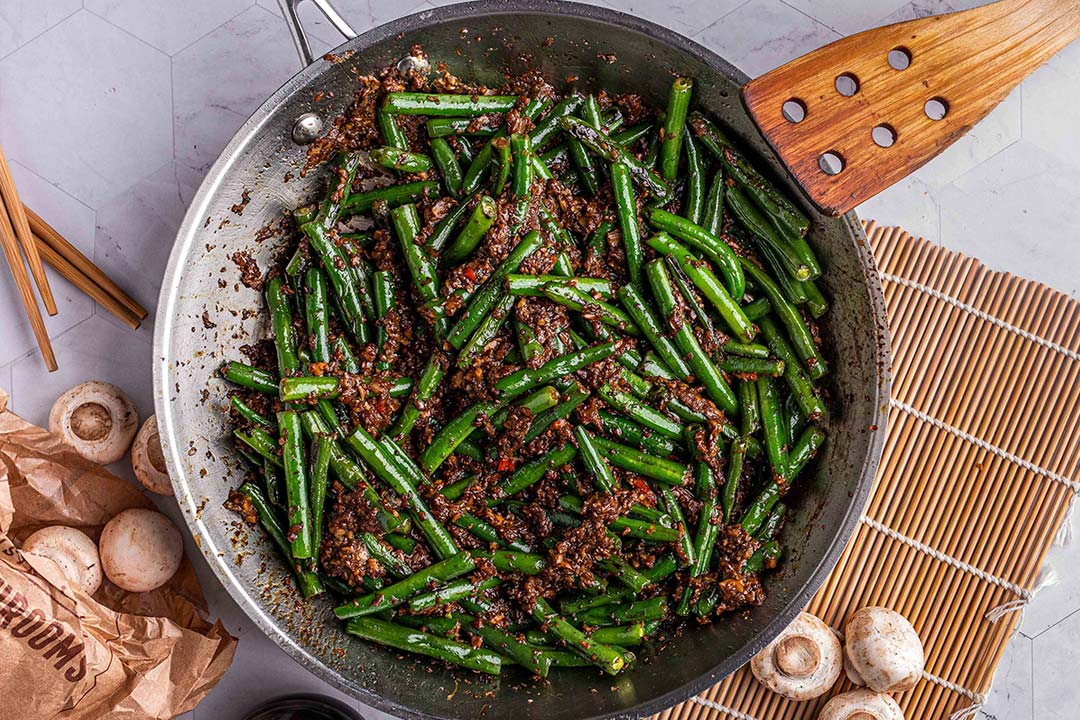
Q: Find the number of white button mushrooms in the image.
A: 7